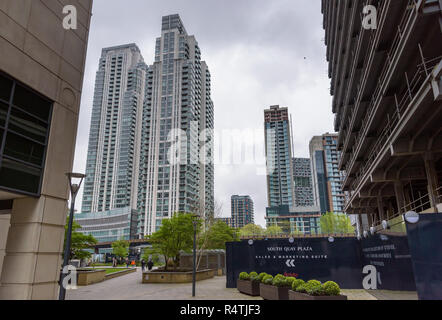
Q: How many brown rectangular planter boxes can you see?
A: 3